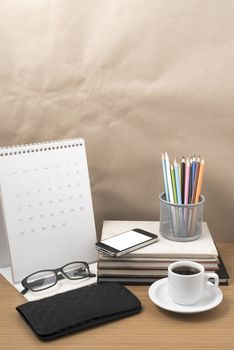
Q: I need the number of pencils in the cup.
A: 11